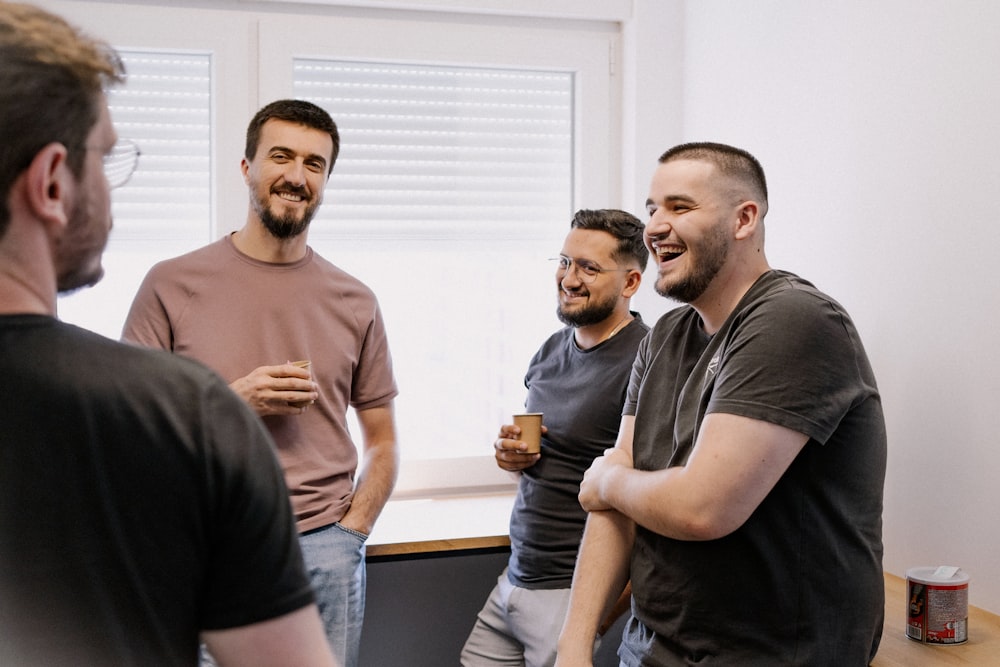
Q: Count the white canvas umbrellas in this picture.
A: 0